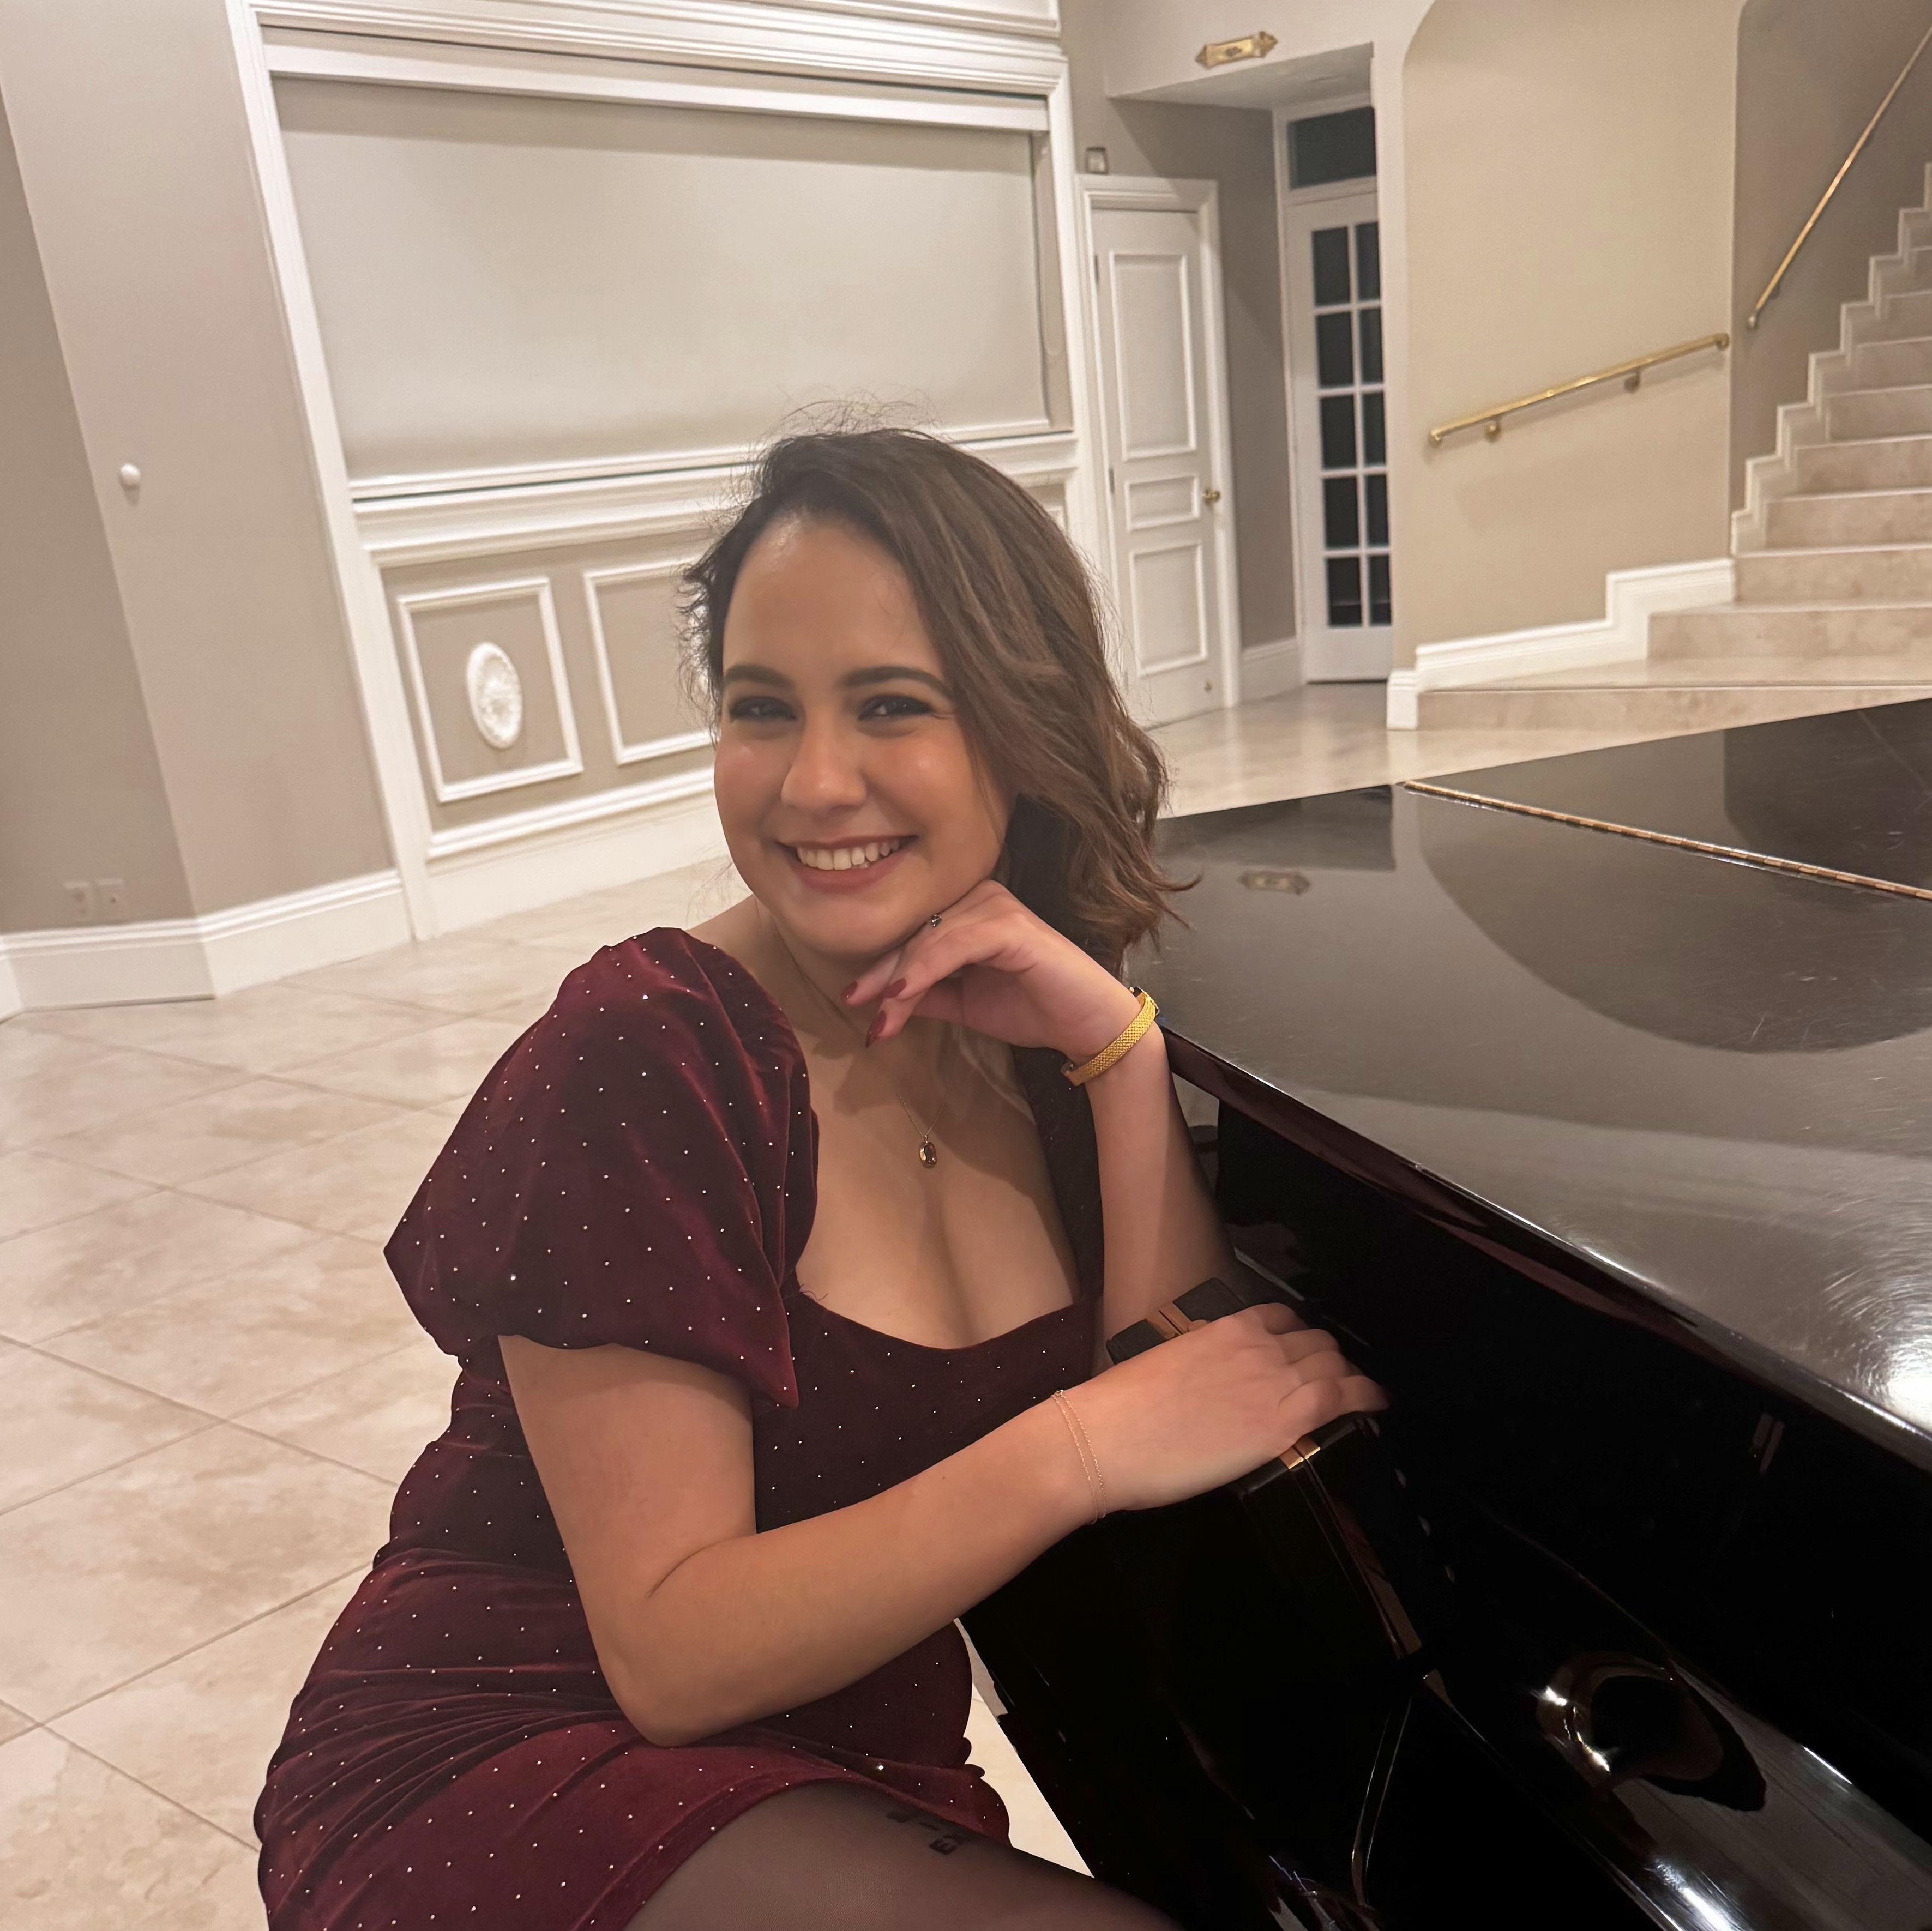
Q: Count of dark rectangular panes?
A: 11